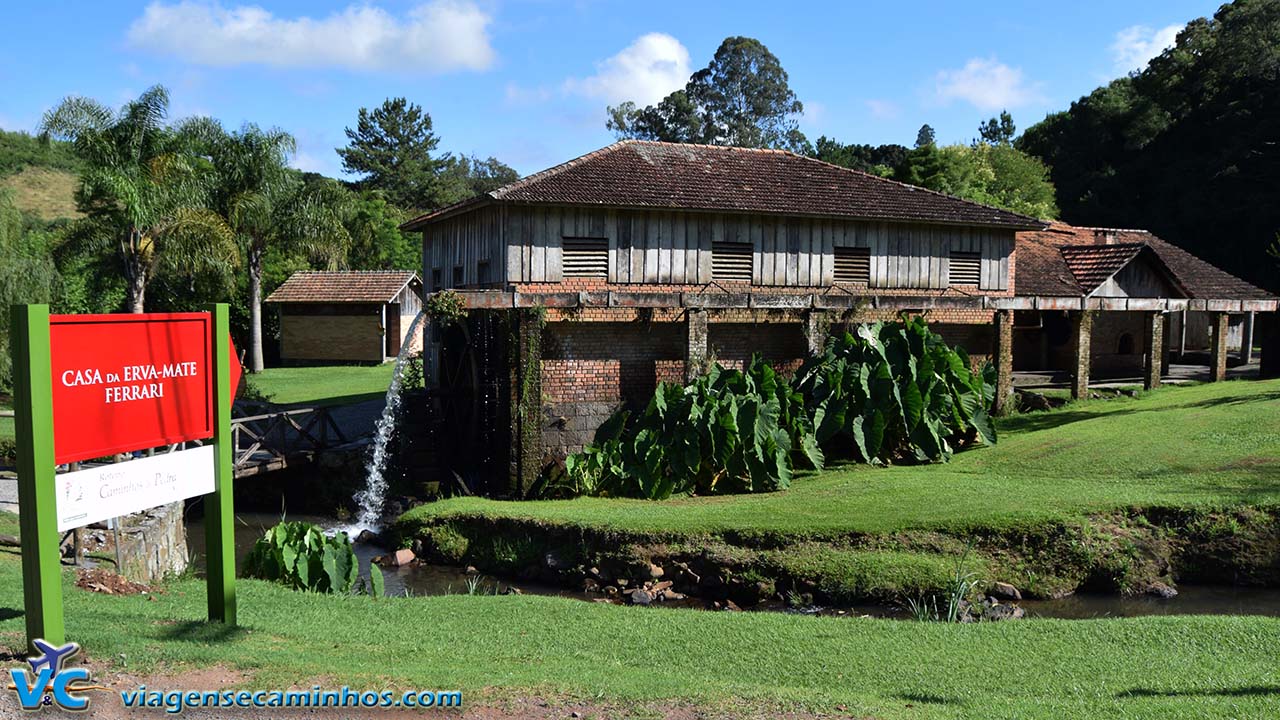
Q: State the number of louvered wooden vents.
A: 4